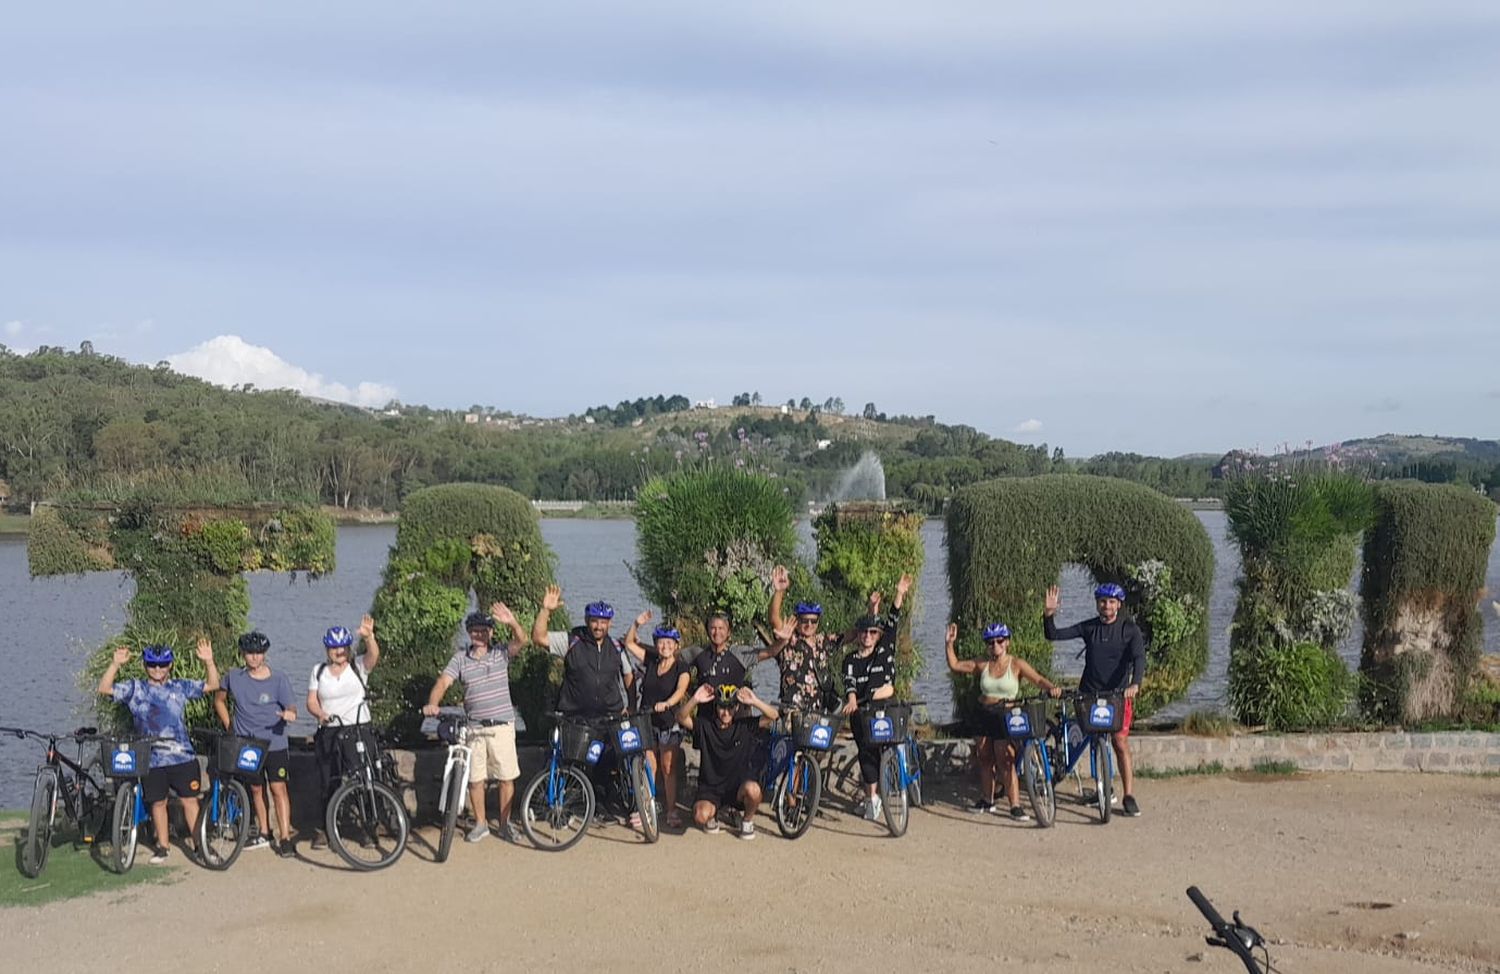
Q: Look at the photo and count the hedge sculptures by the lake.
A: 6